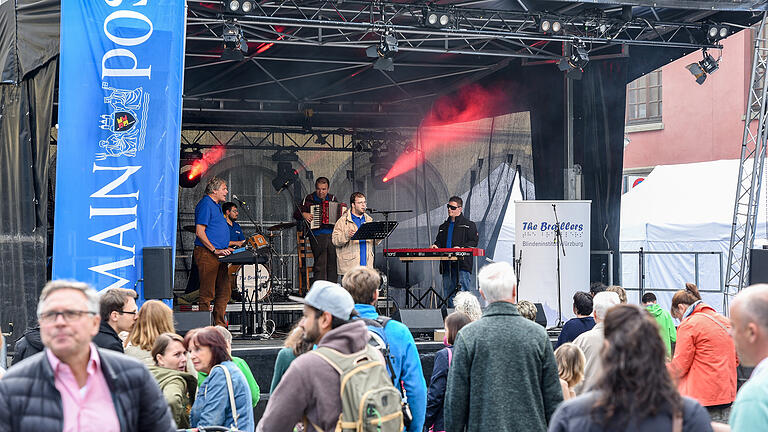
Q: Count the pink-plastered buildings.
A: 1